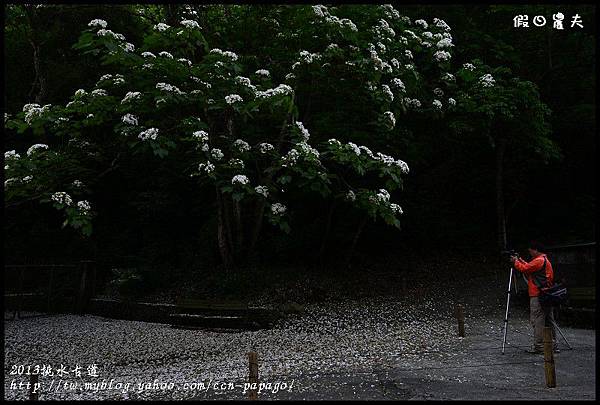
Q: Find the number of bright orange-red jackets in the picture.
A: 1